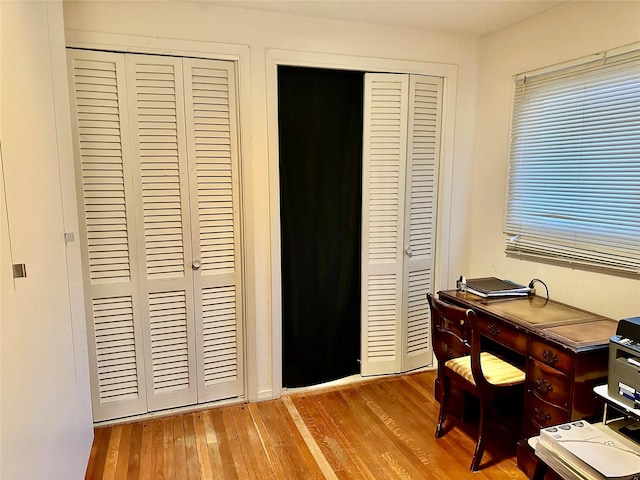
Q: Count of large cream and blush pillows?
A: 0